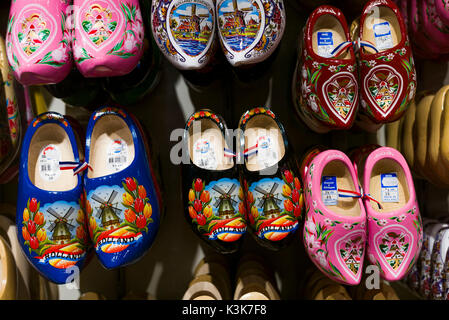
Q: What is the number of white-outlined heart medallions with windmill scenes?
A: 6